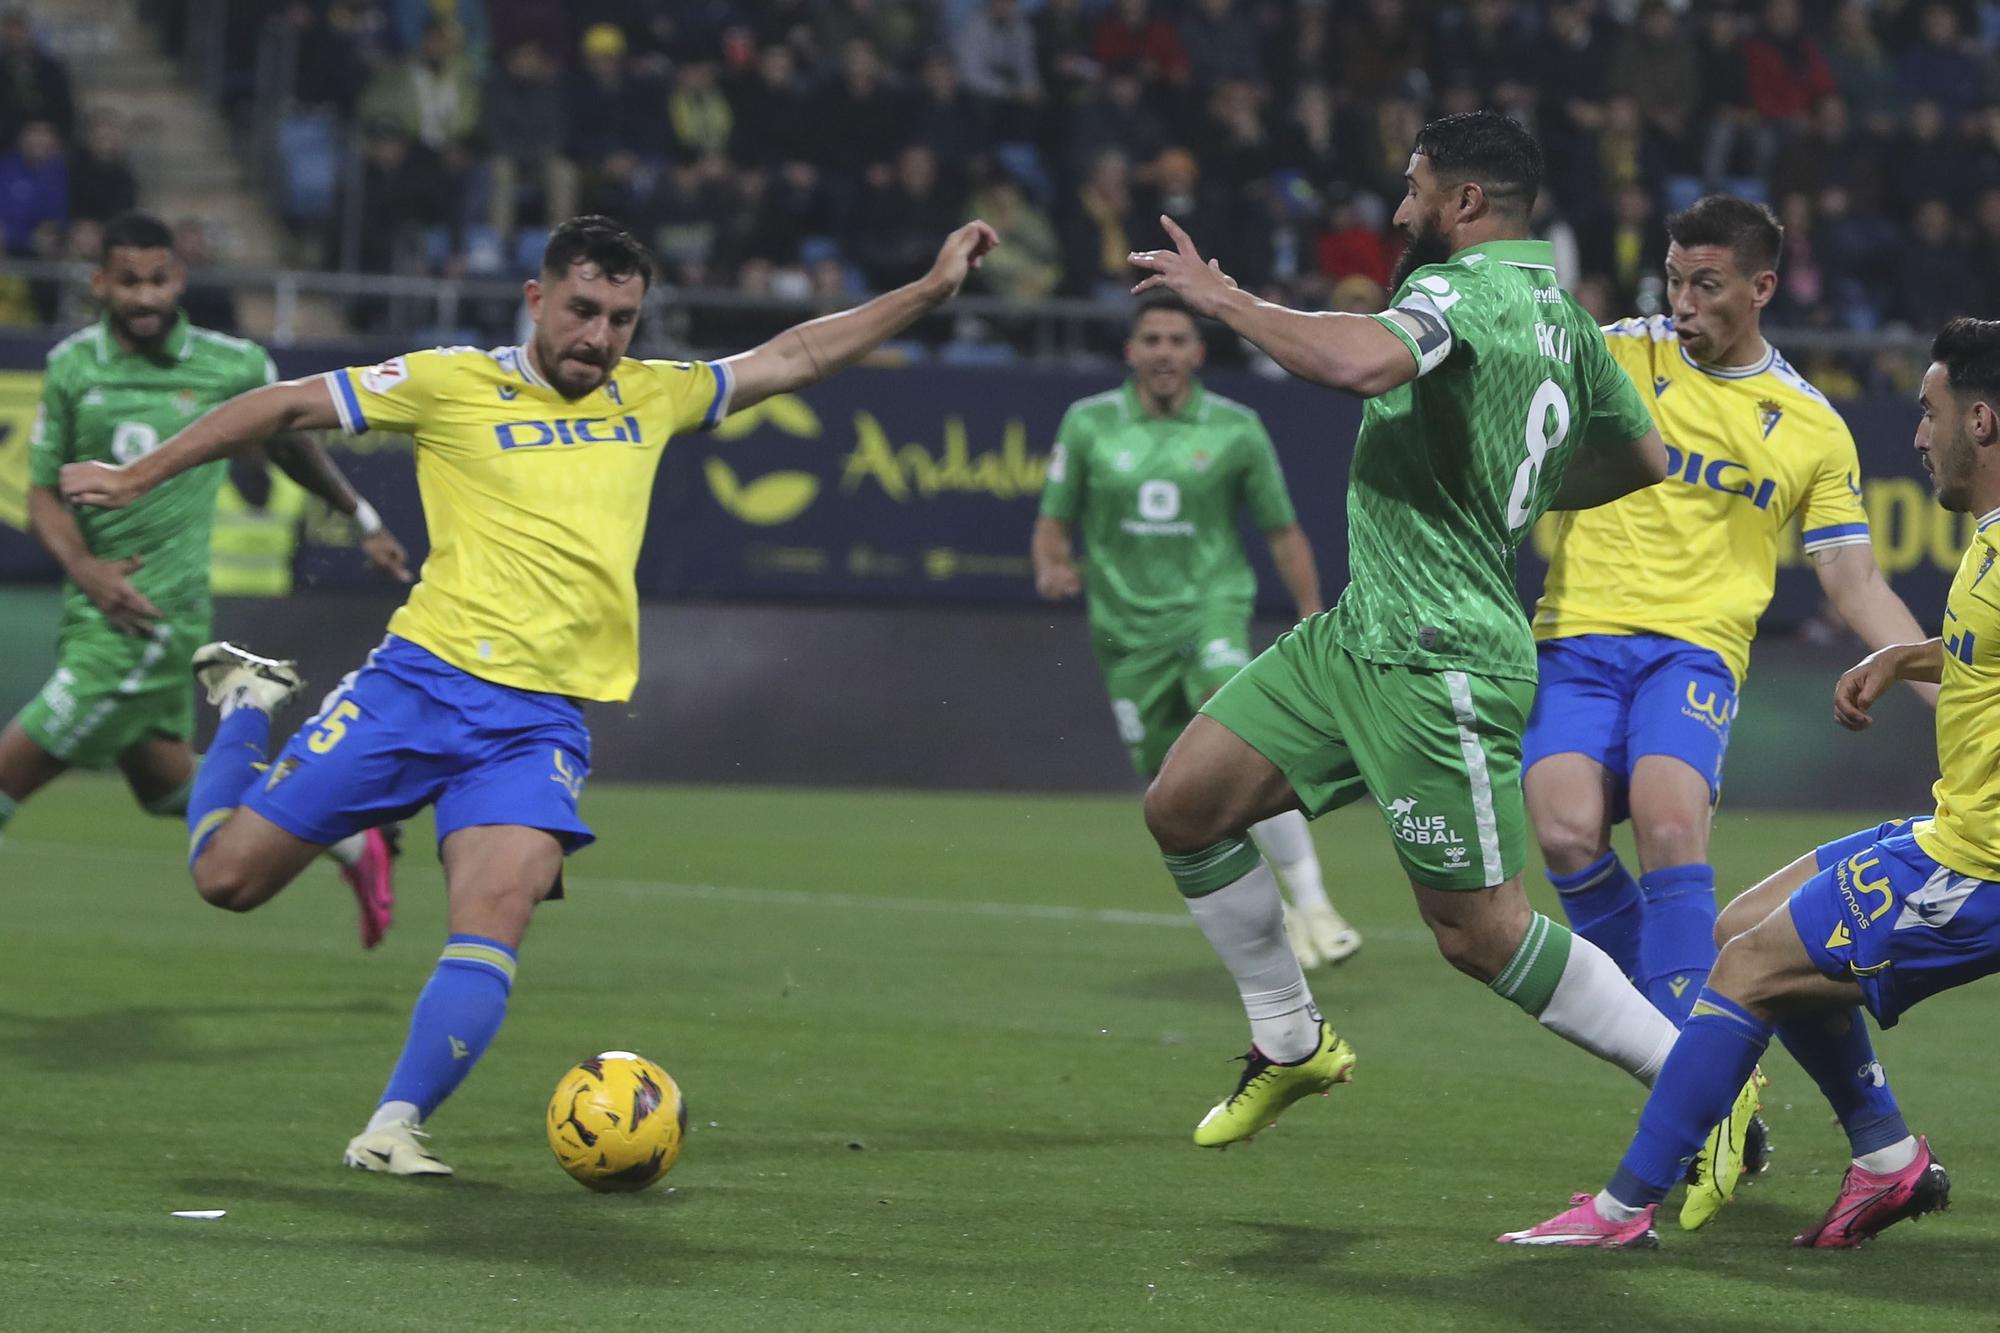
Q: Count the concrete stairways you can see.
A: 1